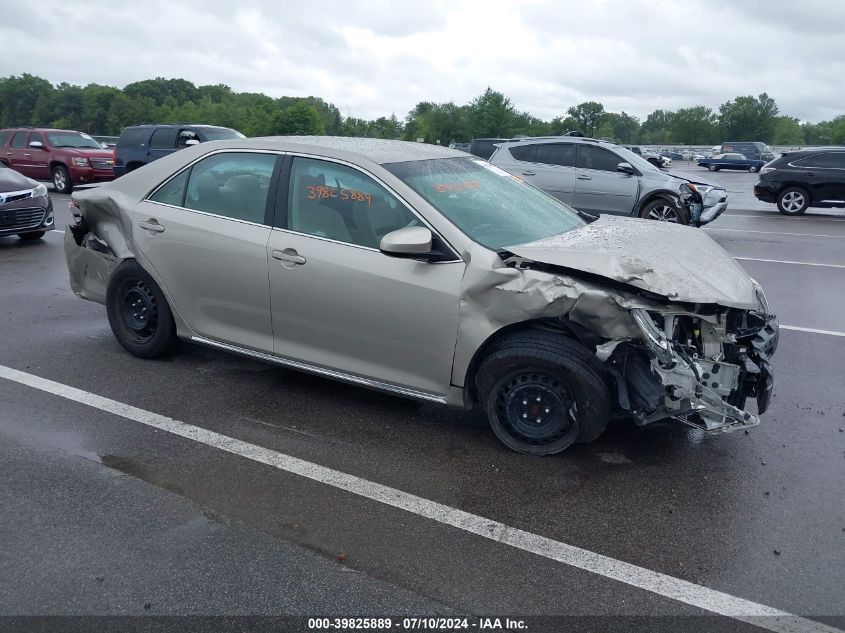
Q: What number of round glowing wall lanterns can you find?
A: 0